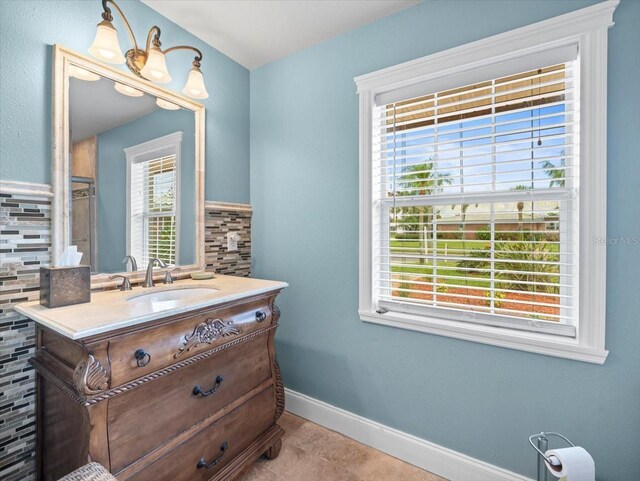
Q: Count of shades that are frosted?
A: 3